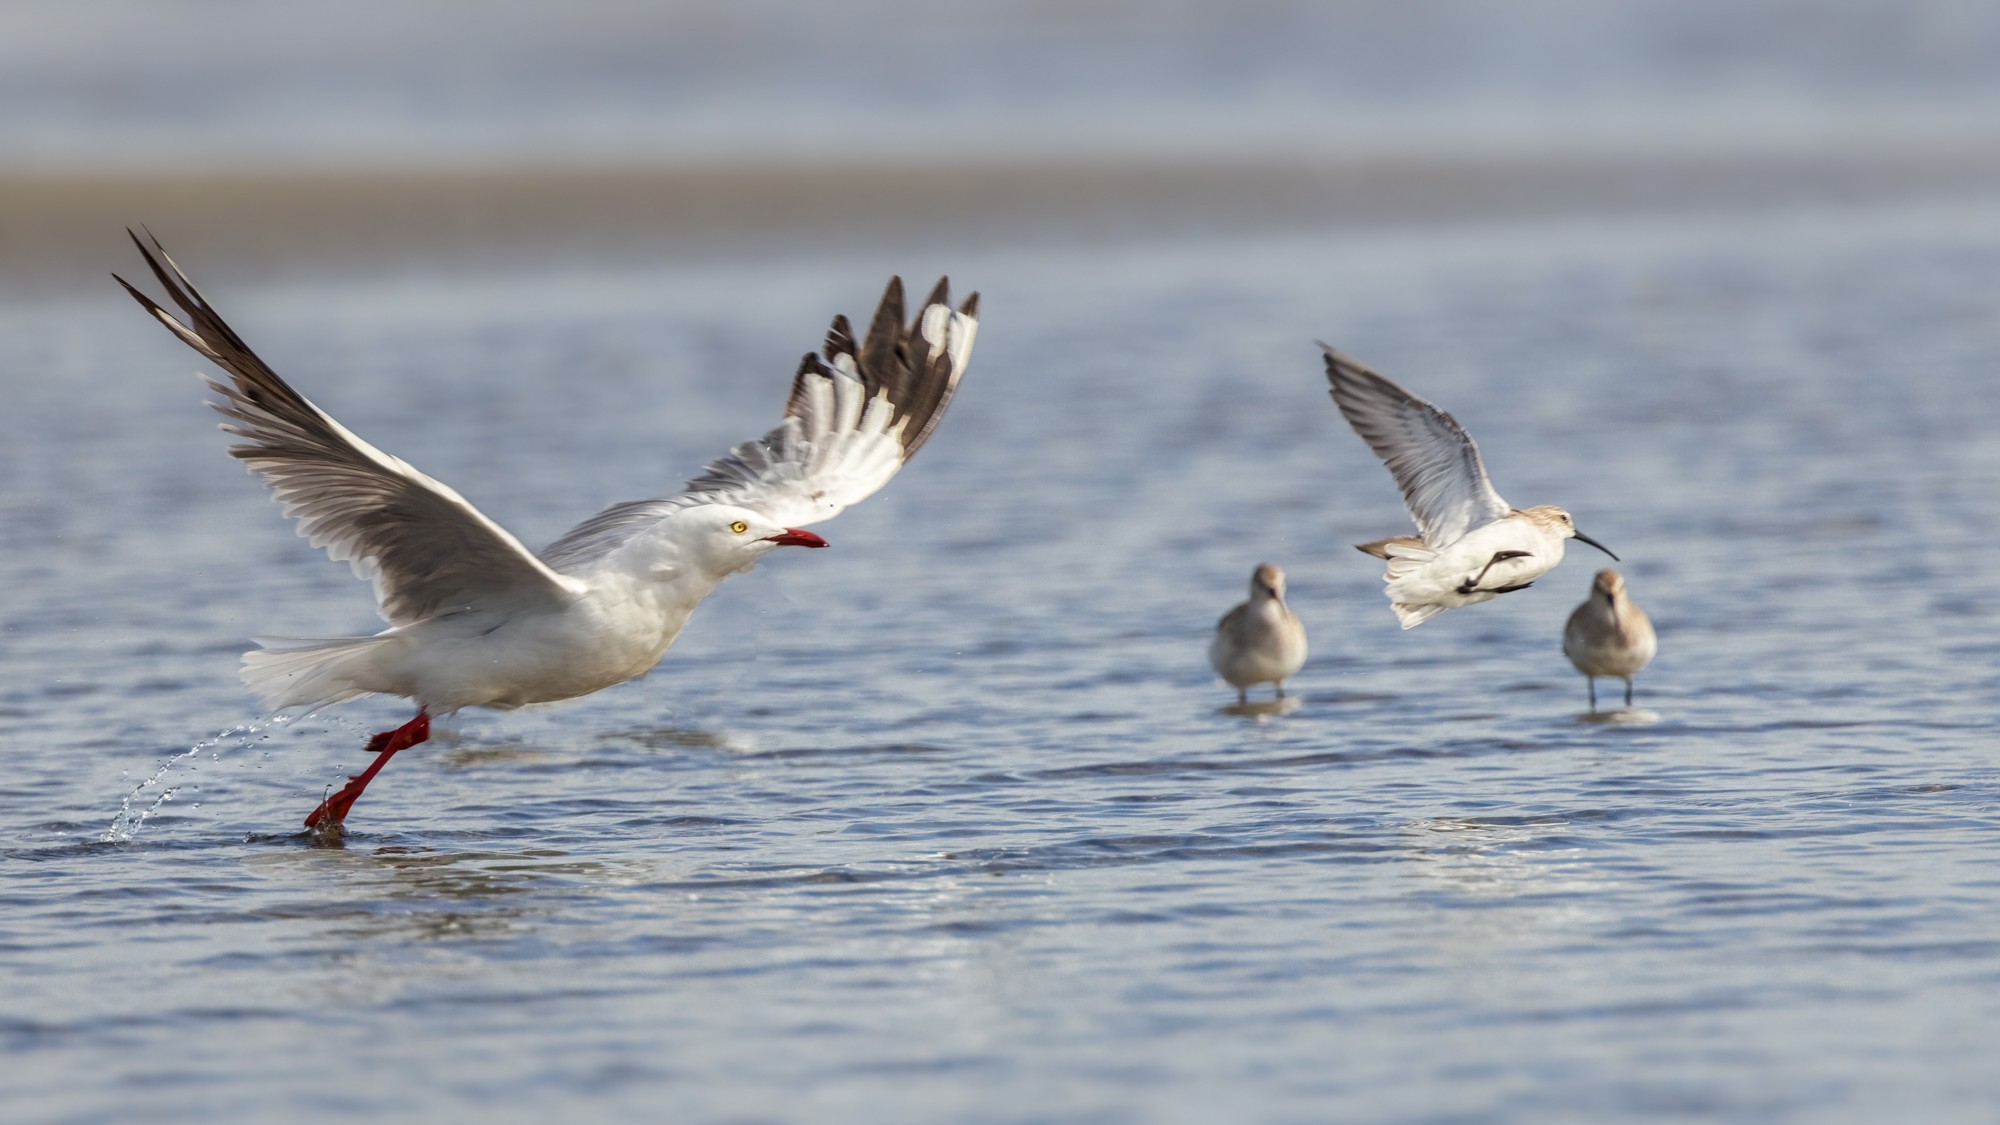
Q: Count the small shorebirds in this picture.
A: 3